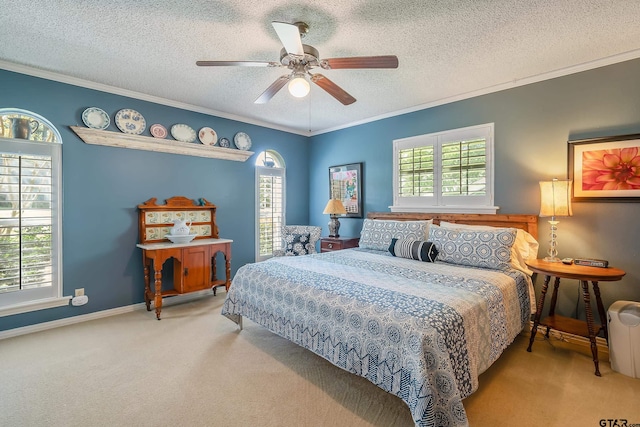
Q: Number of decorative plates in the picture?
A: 7